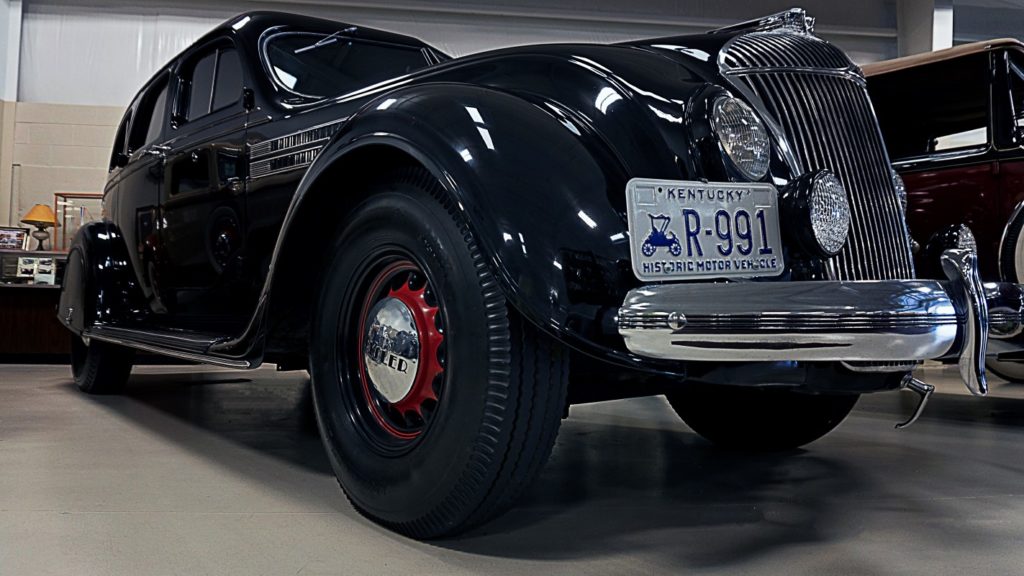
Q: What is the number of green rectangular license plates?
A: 0